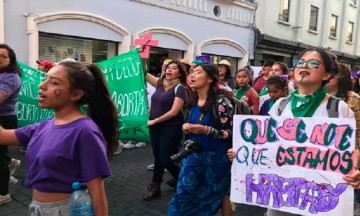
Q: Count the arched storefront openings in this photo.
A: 3